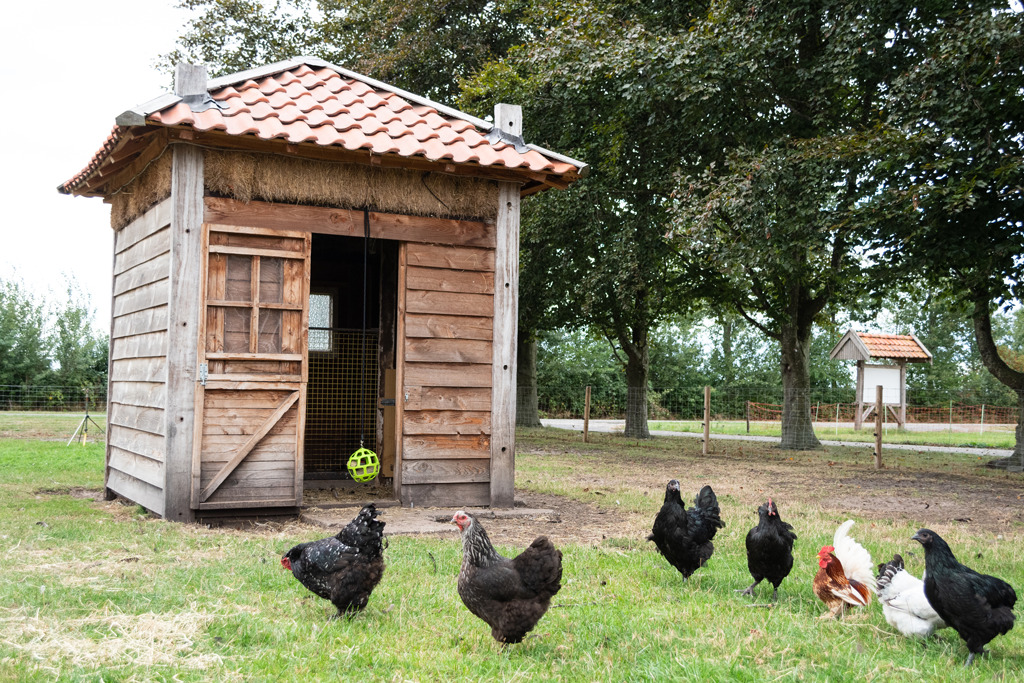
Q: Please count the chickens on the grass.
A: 7